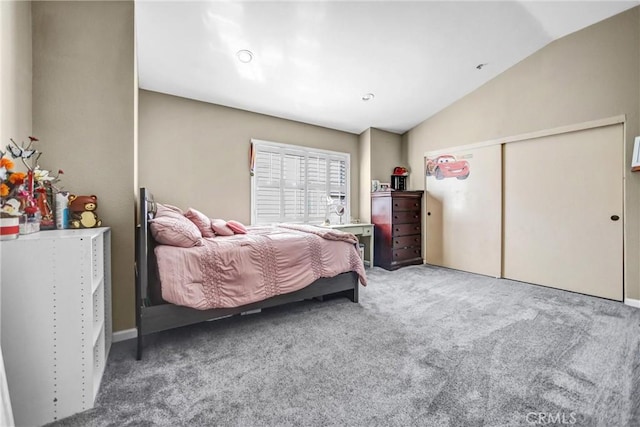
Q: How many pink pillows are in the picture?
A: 5